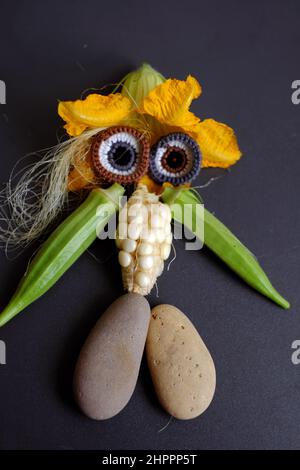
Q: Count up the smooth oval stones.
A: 2